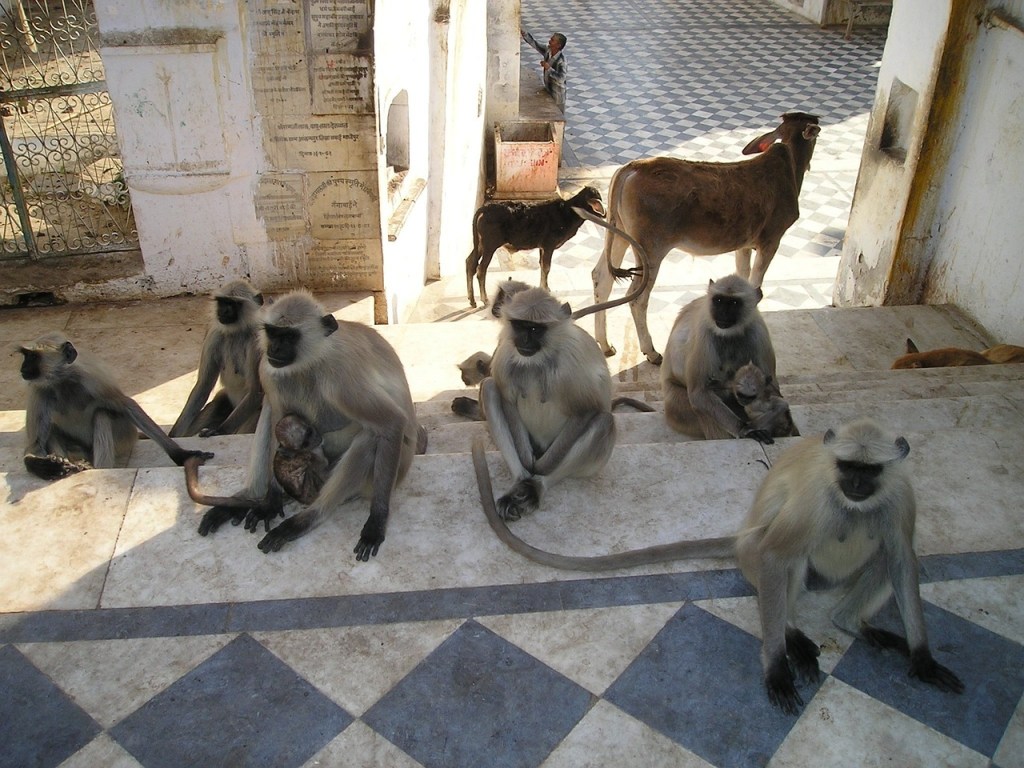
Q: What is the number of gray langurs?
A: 10